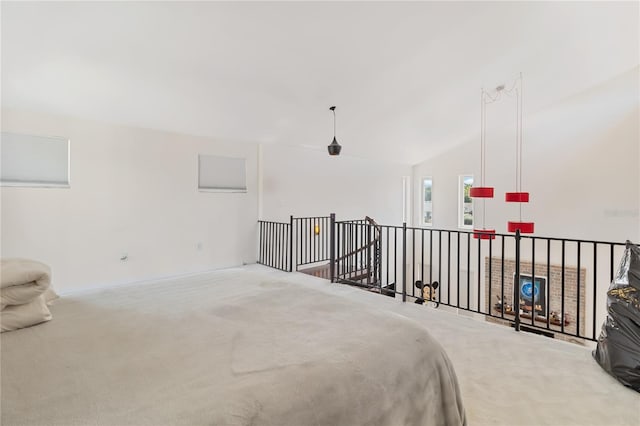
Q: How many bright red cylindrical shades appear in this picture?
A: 4